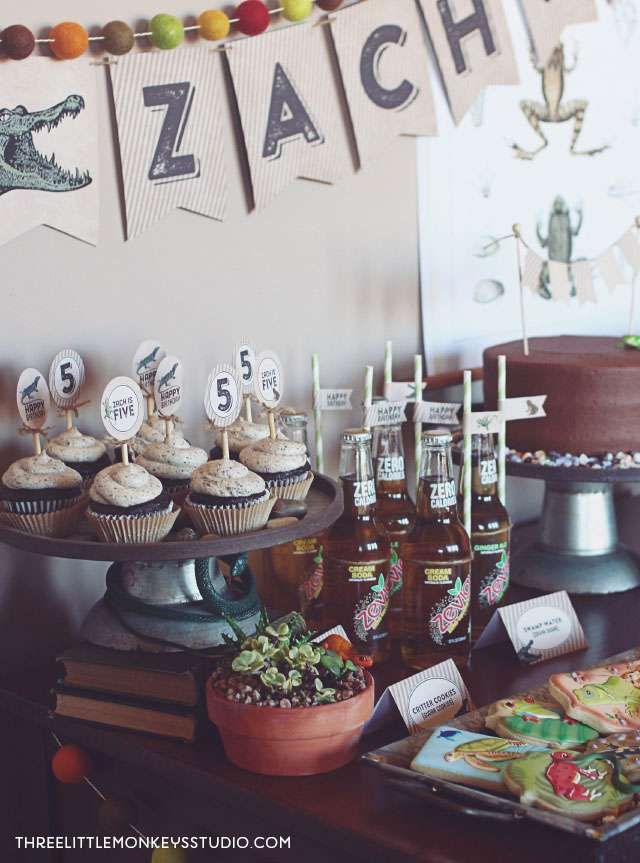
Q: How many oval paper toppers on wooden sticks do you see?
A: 8